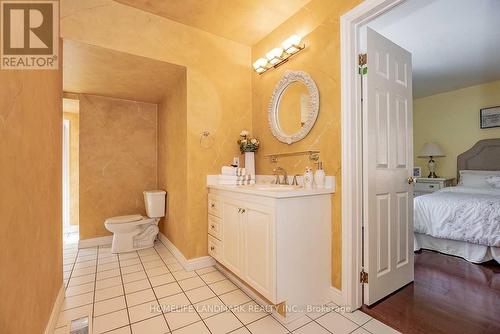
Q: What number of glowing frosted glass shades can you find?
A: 3